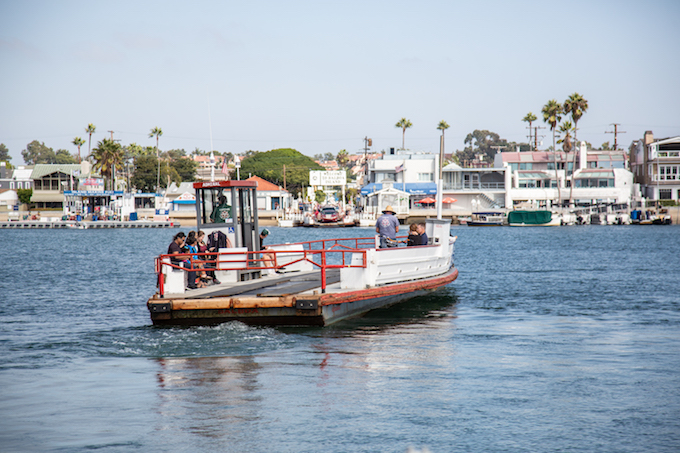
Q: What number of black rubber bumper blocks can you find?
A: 2